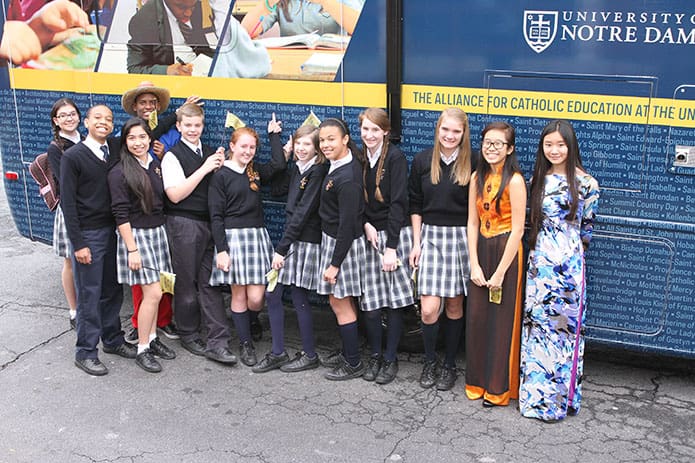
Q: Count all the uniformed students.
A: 9